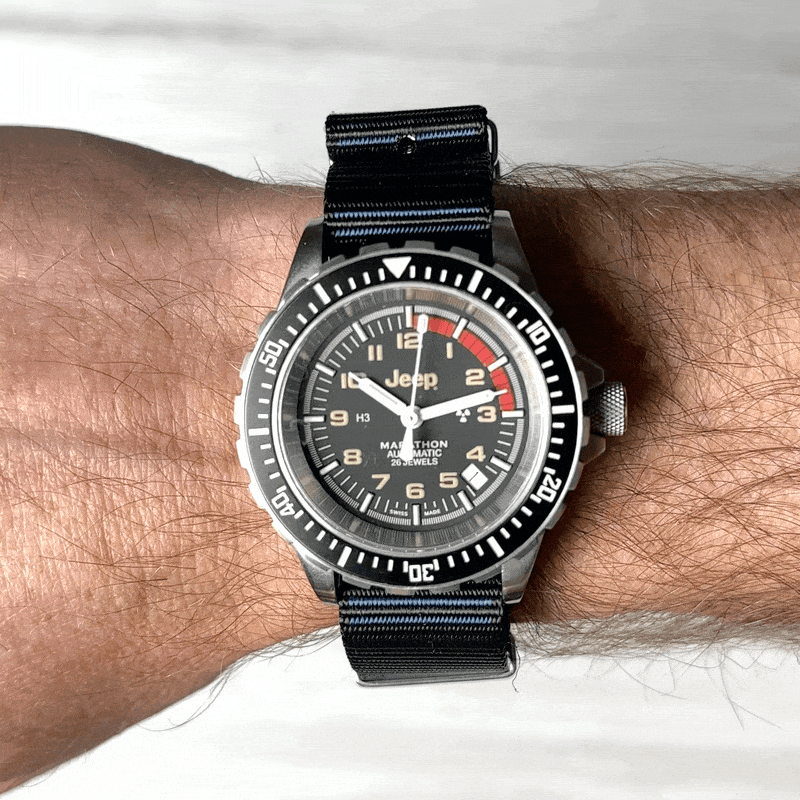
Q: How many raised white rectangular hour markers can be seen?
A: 12